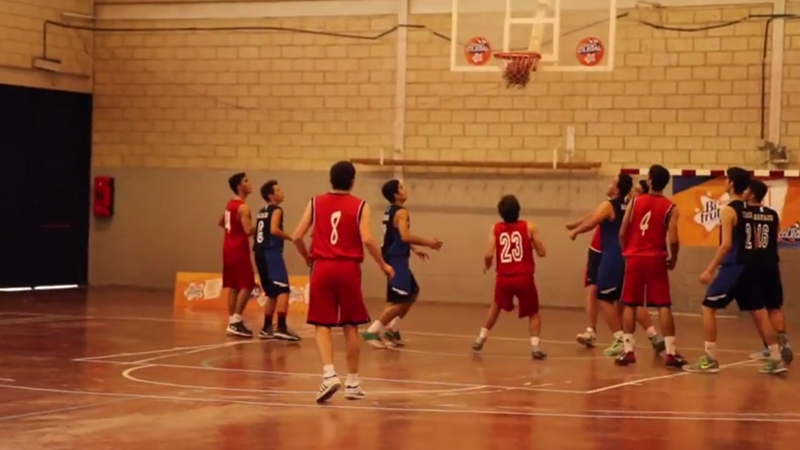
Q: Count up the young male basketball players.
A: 10